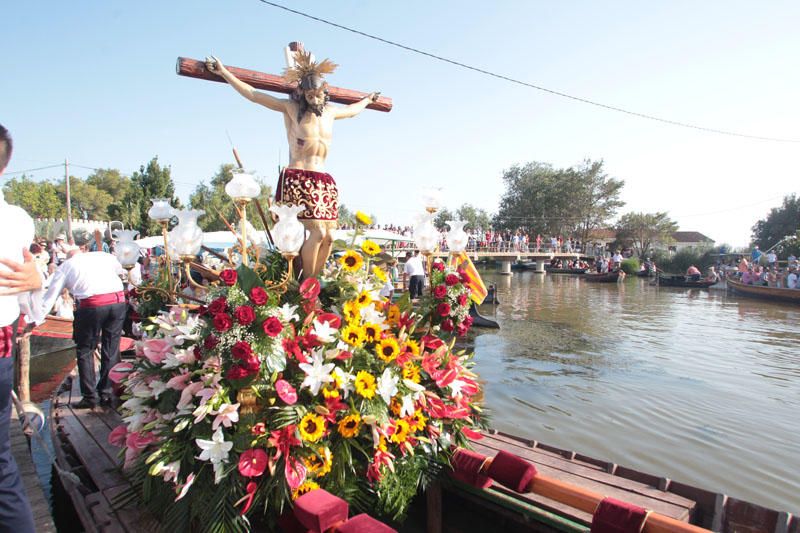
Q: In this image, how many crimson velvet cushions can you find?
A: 5